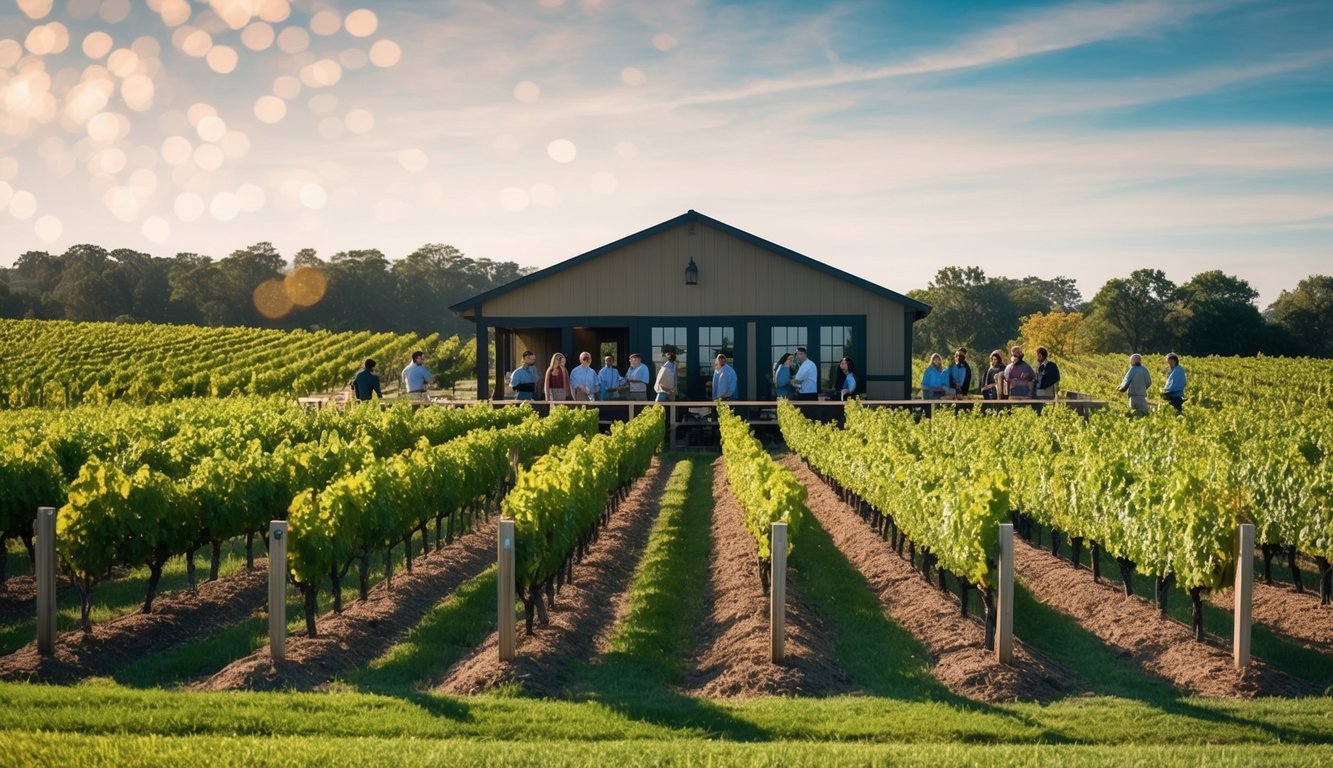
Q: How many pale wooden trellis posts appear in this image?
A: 6